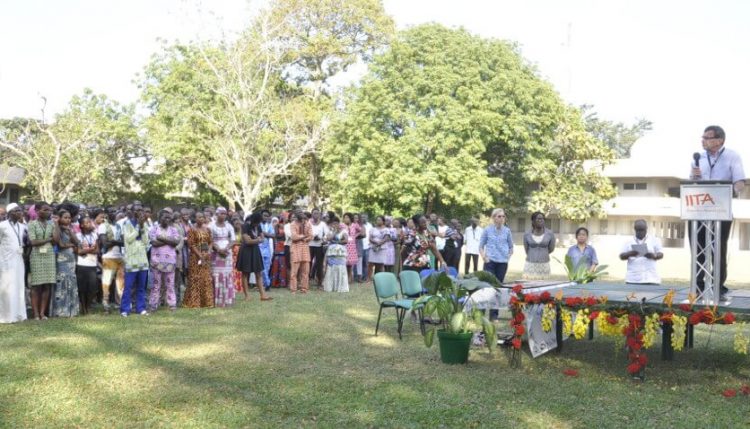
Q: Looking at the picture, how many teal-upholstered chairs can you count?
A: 2